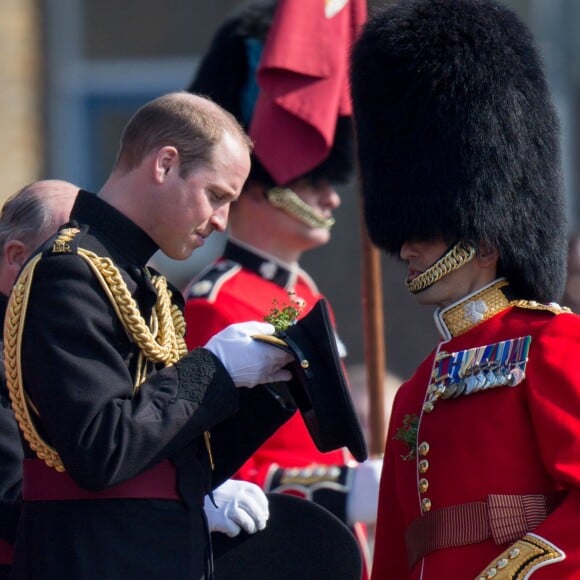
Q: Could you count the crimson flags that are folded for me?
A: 1